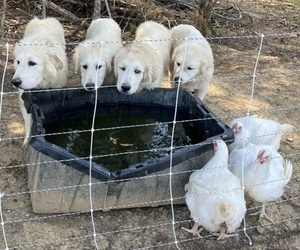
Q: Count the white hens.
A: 3